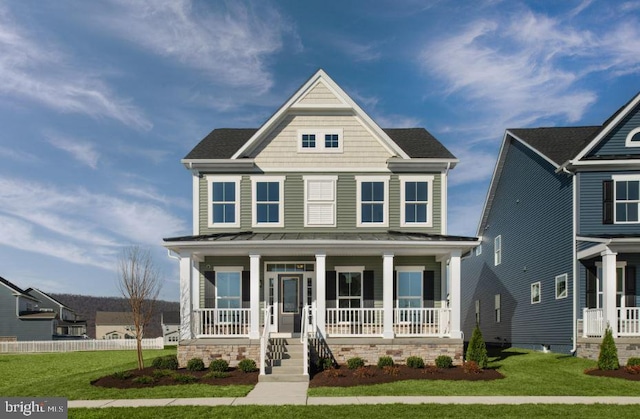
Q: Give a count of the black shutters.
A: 9